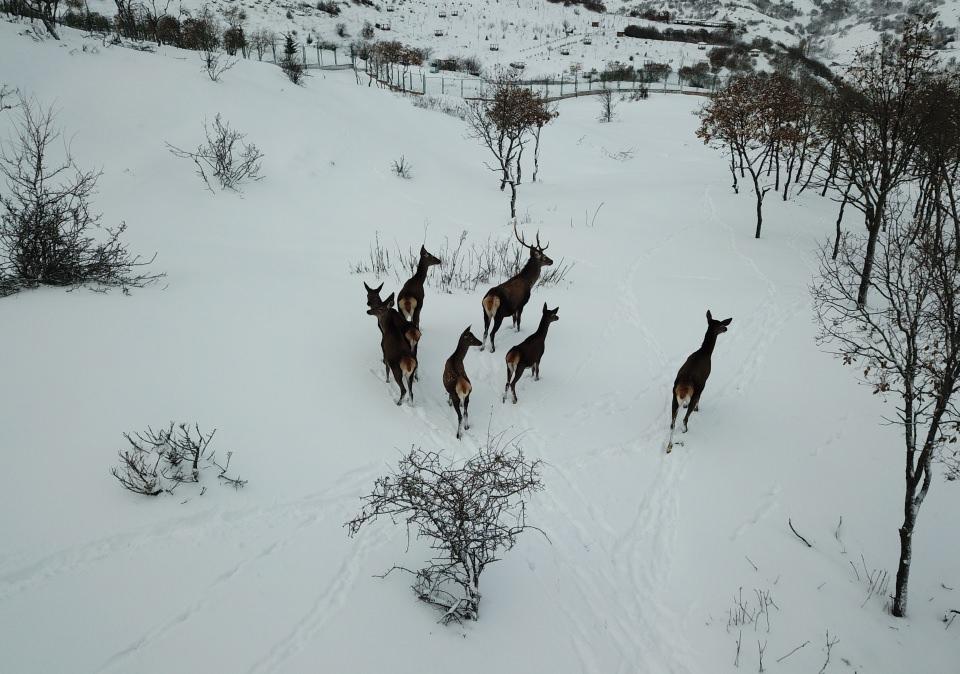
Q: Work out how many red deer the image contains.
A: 7